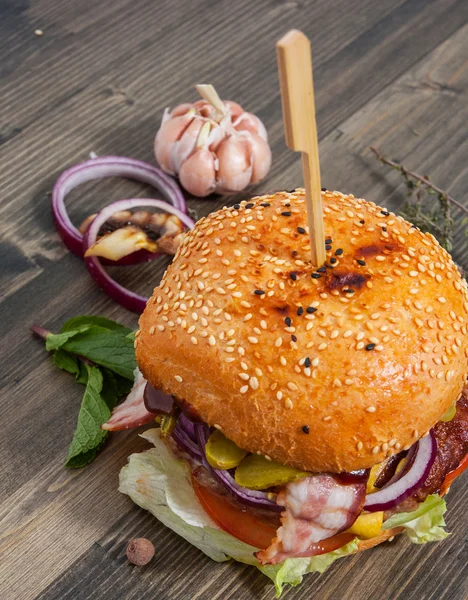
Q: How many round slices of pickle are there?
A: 2